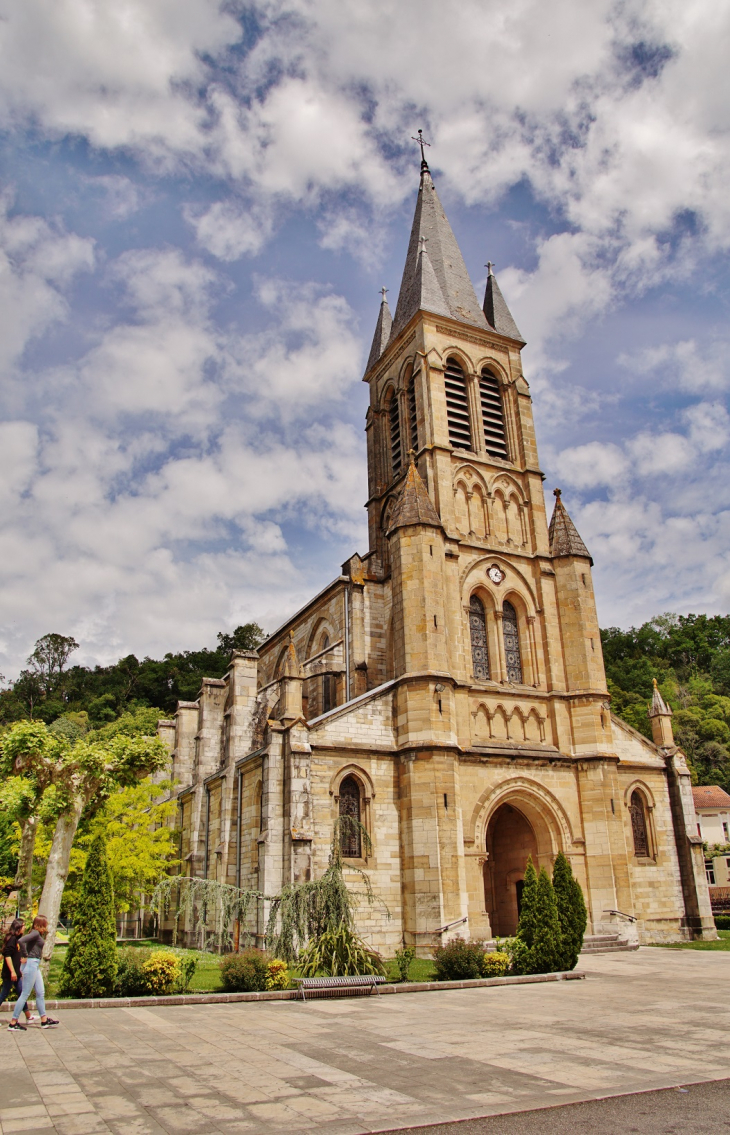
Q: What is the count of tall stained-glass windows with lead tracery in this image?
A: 4